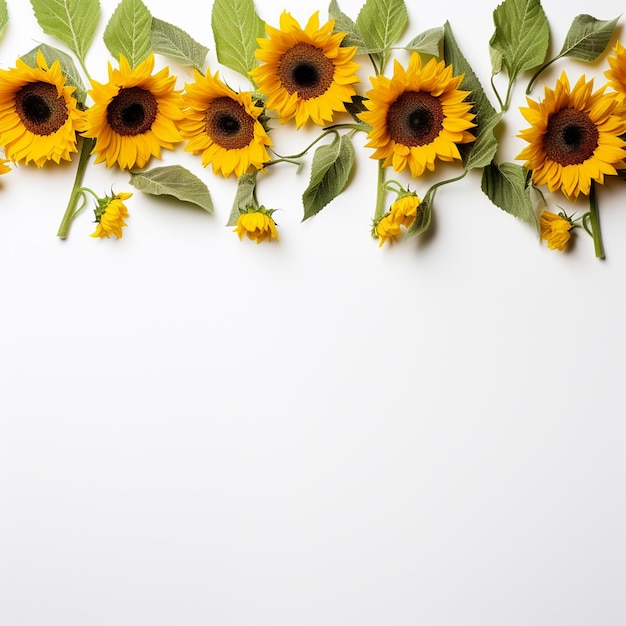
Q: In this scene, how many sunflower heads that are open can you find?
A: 6